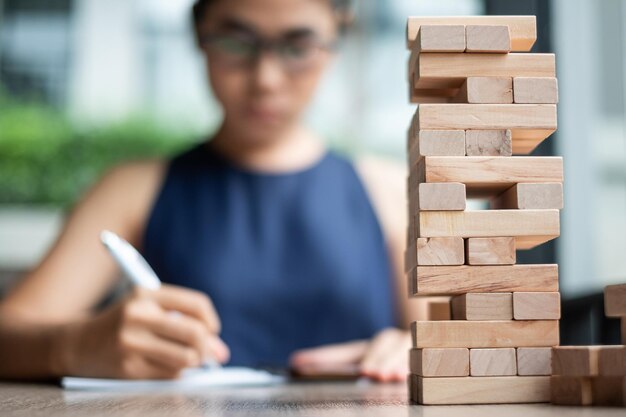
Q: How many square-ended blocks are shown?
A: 15